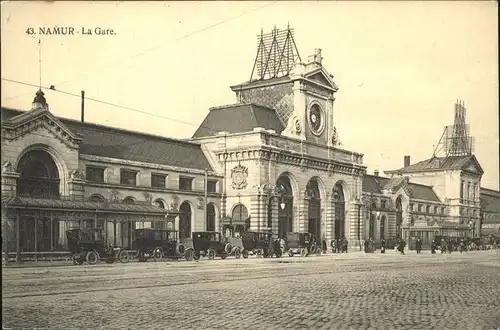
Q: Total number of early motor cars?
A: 5